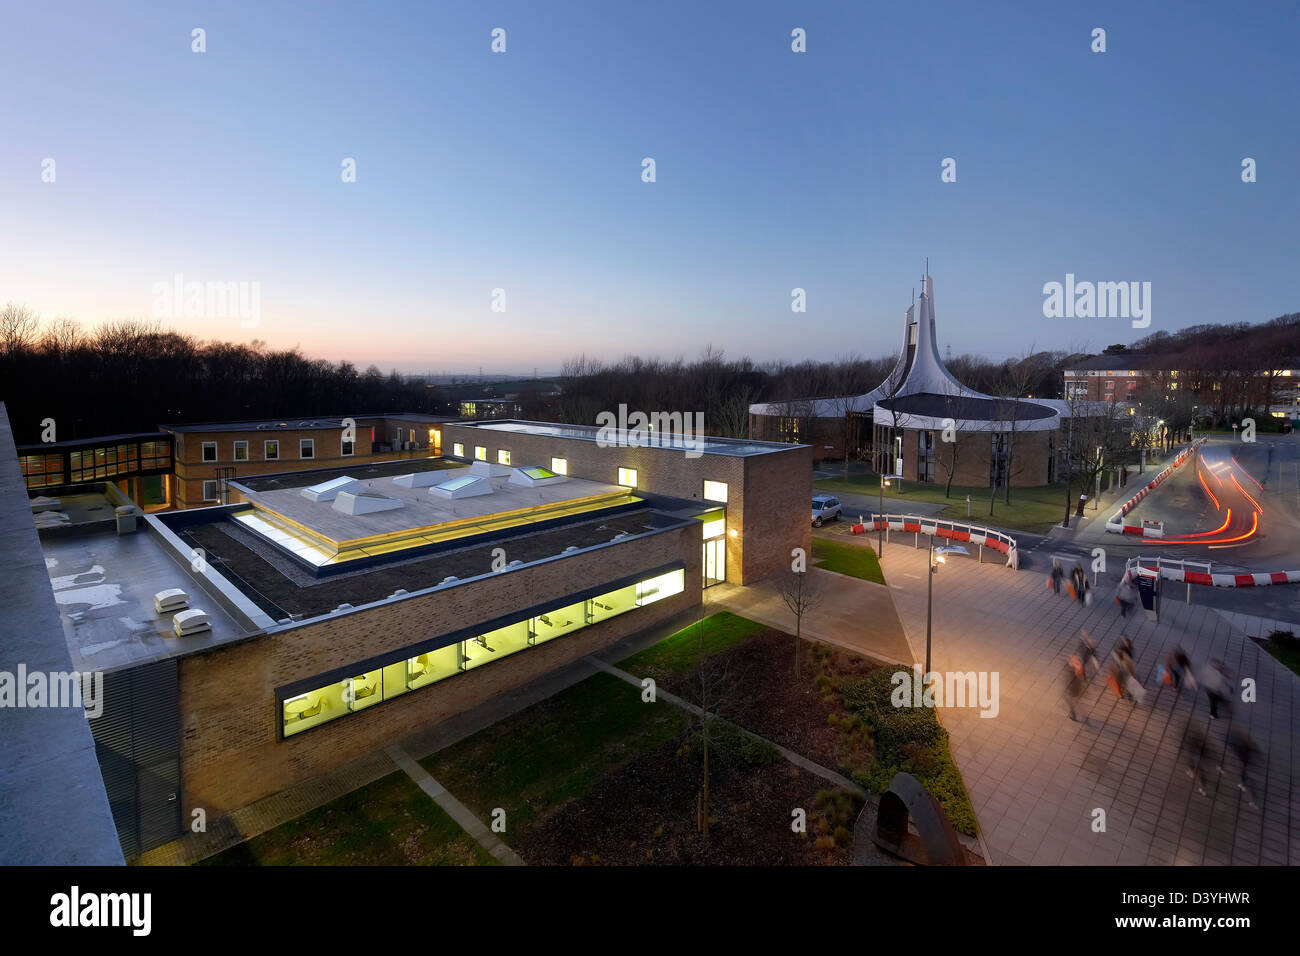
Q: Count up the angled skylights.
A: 6